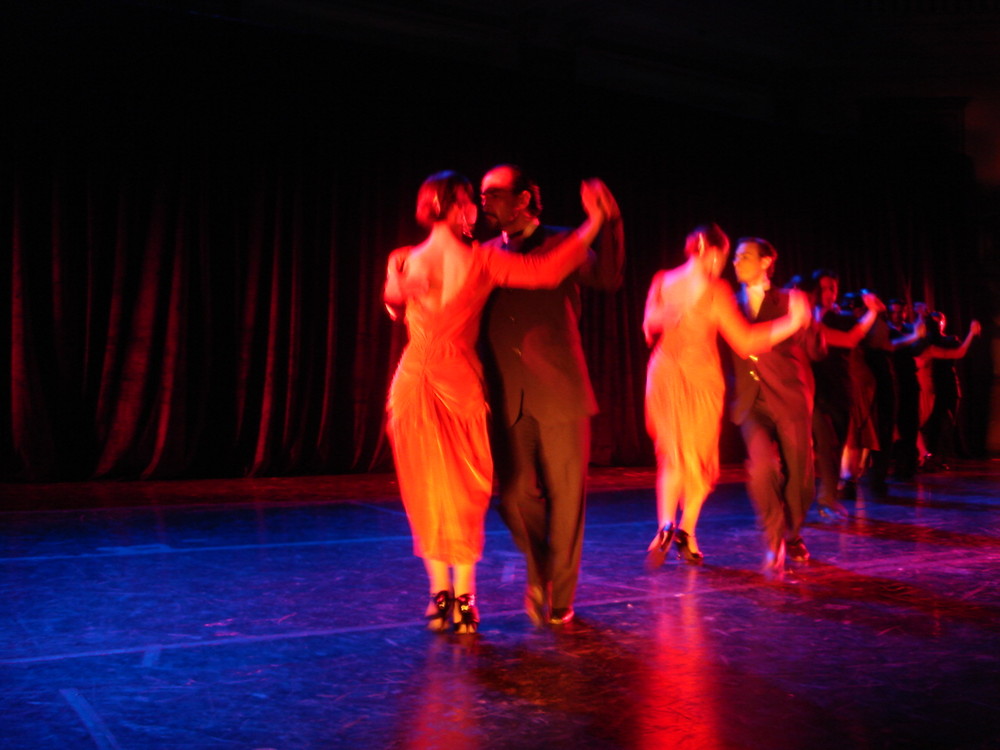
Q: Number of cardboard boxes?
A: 0